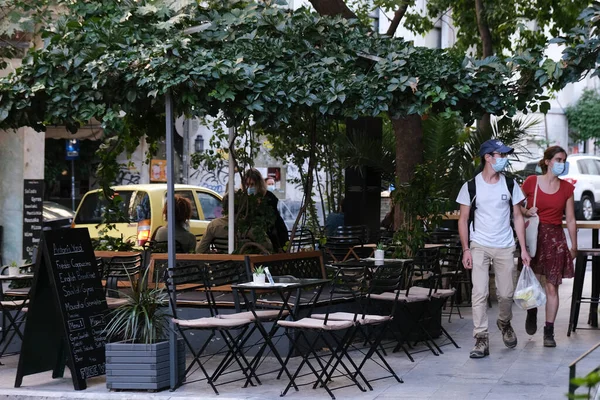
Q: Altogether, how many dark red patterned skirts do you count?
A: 1